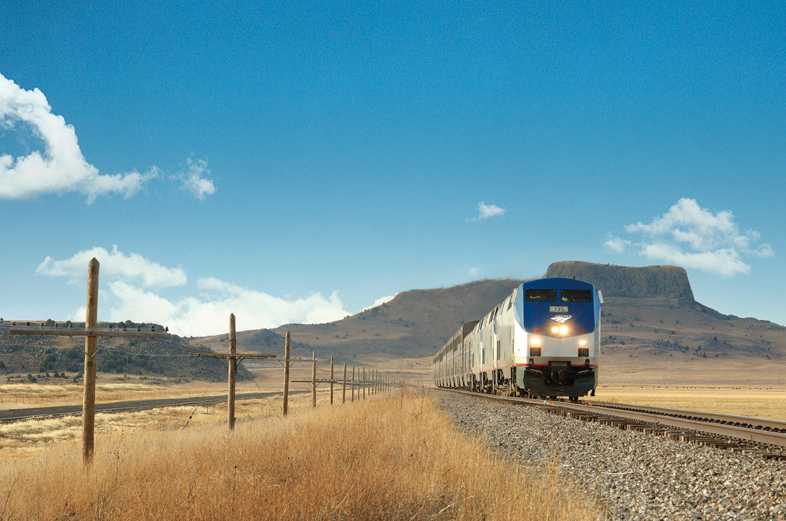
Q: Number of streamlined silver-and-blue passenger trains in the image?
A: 1